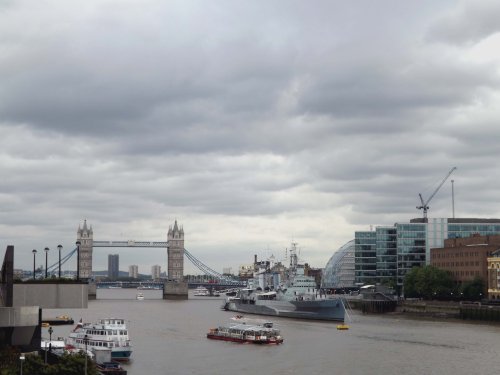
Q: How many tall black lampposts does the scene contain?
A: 4